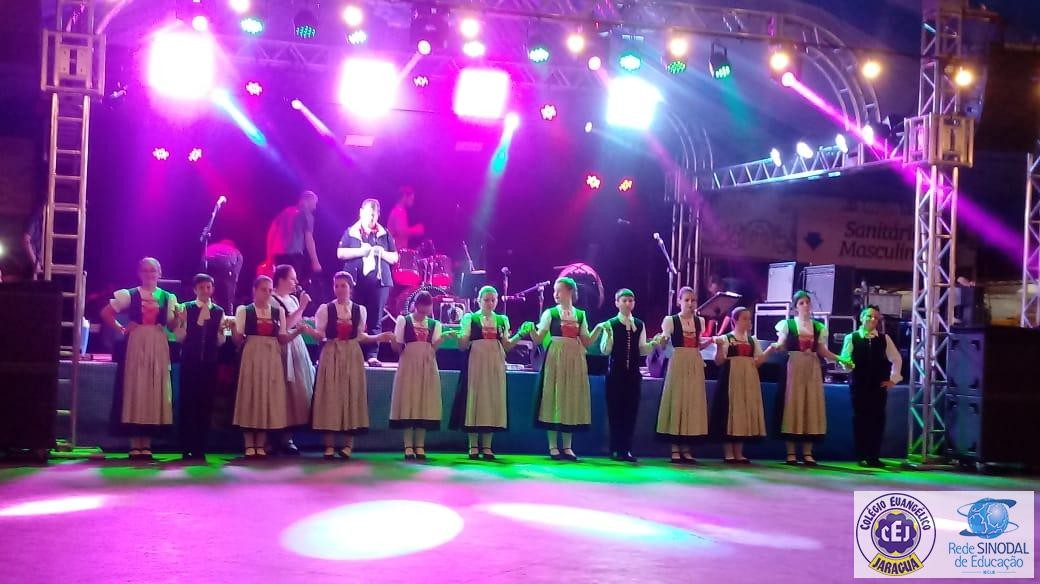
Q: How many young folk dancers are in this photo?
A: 12